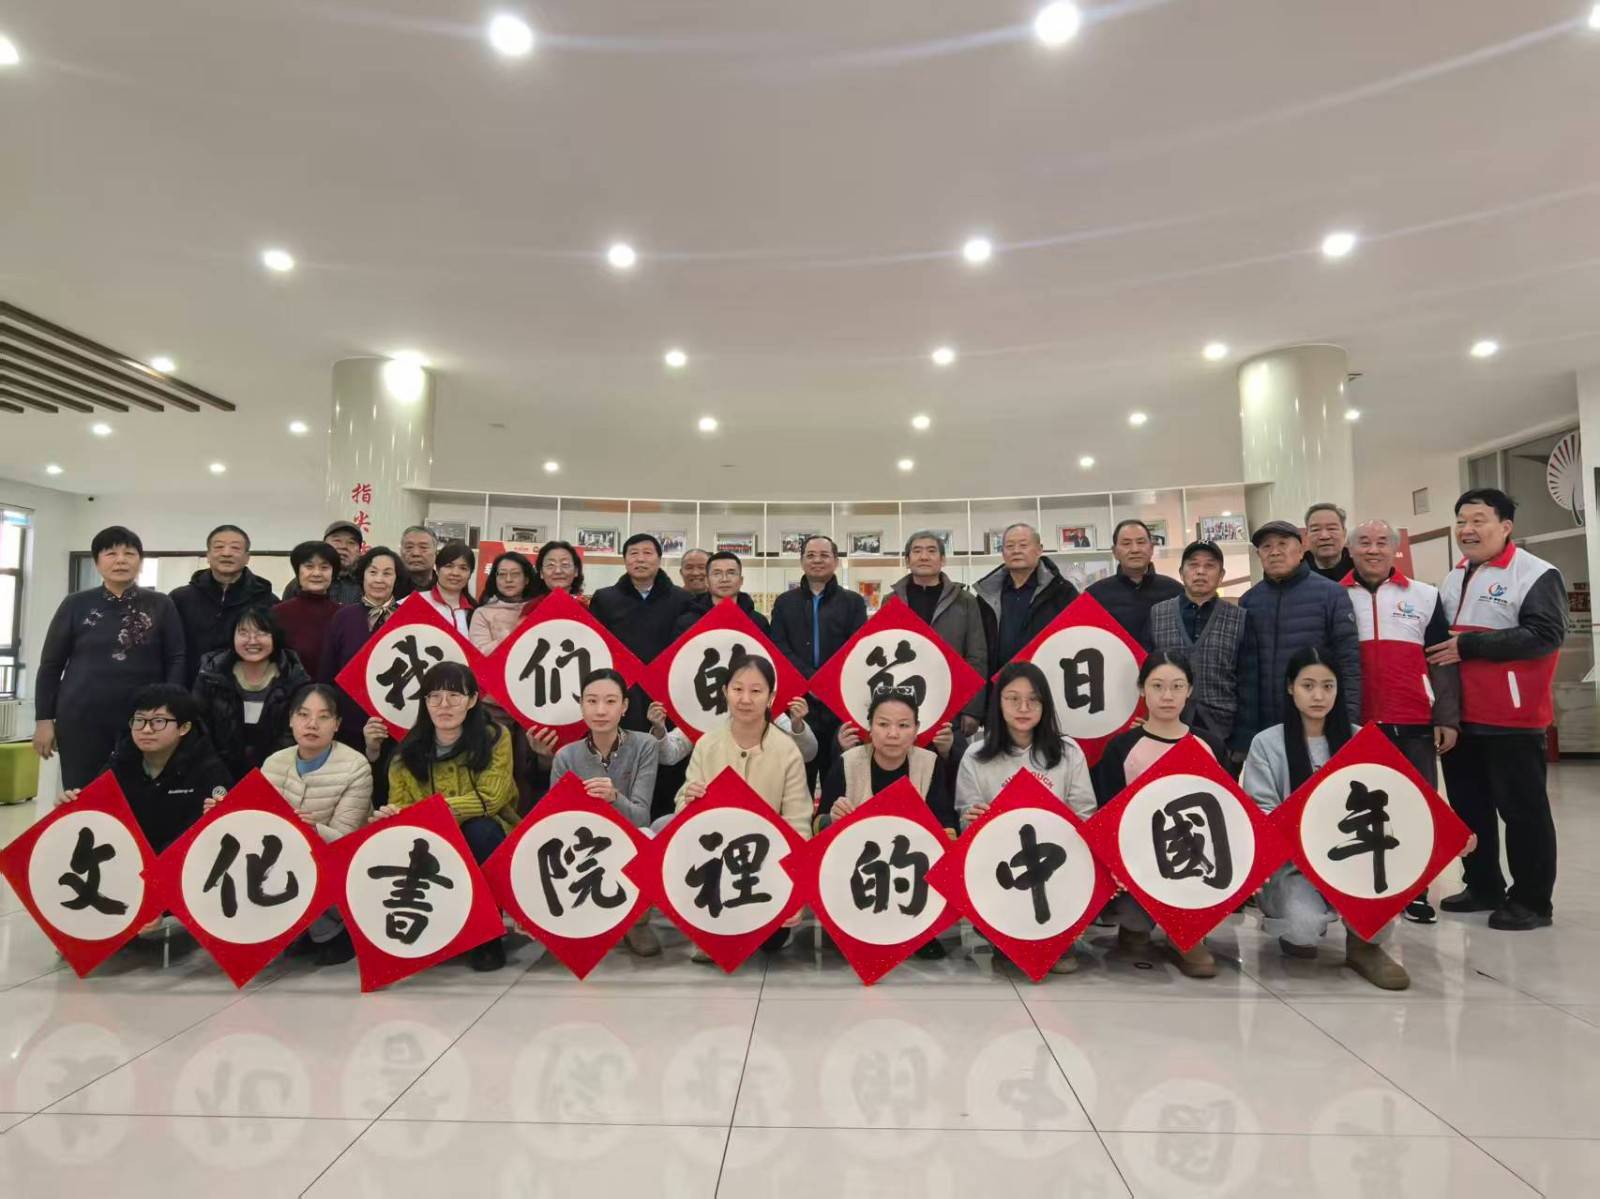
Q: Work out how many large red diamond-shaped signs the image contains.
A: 14